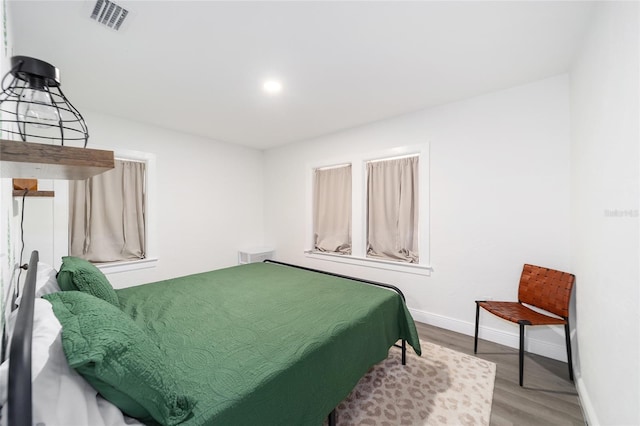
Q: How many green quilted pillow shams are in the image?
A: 2